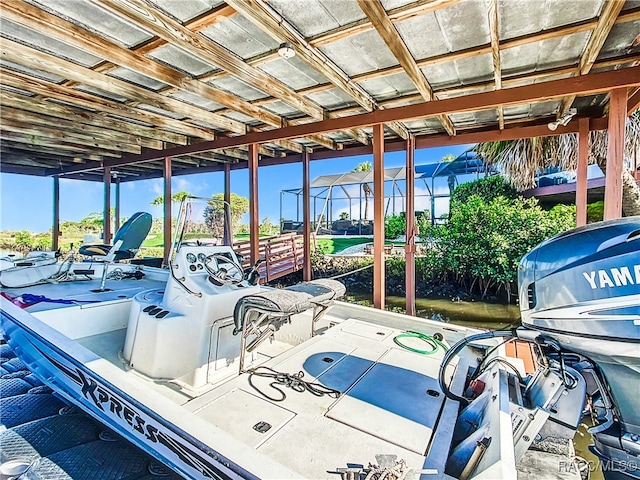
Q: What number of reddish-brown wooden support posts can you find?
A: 11